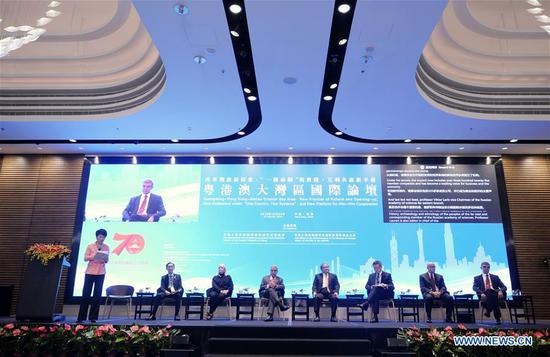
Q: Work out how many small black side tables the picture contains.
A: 8